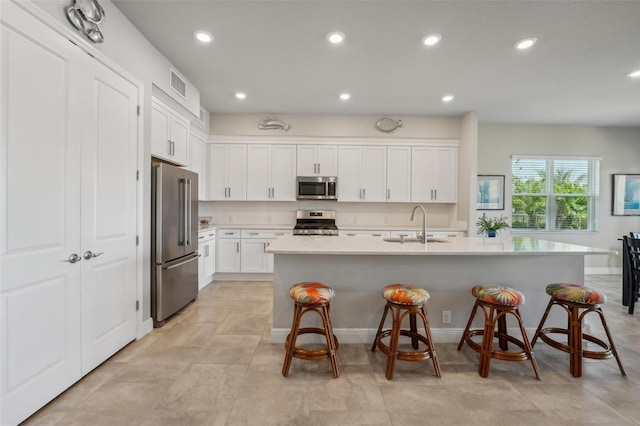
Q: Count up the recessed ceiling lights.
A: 8